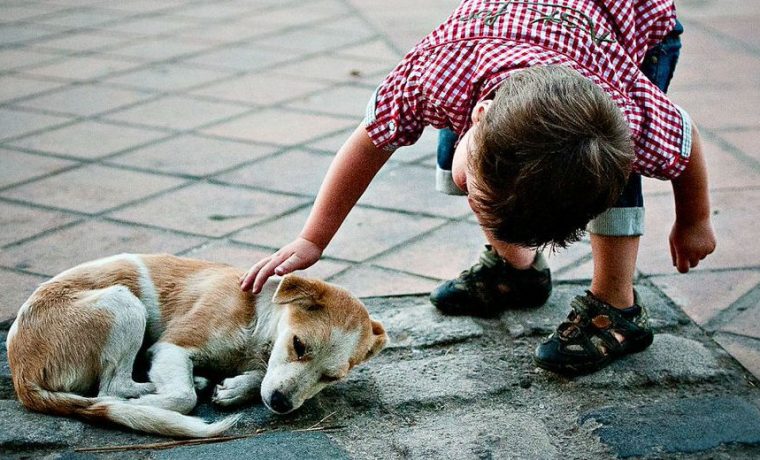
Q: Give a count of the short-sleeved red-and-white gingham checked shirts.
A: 1